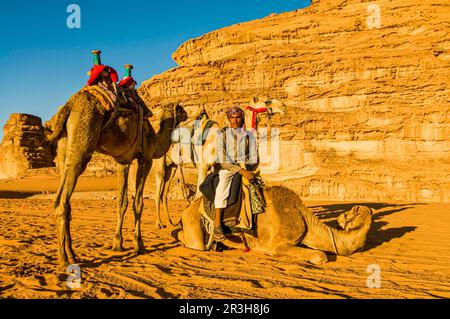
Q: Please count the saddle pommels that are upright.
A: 2